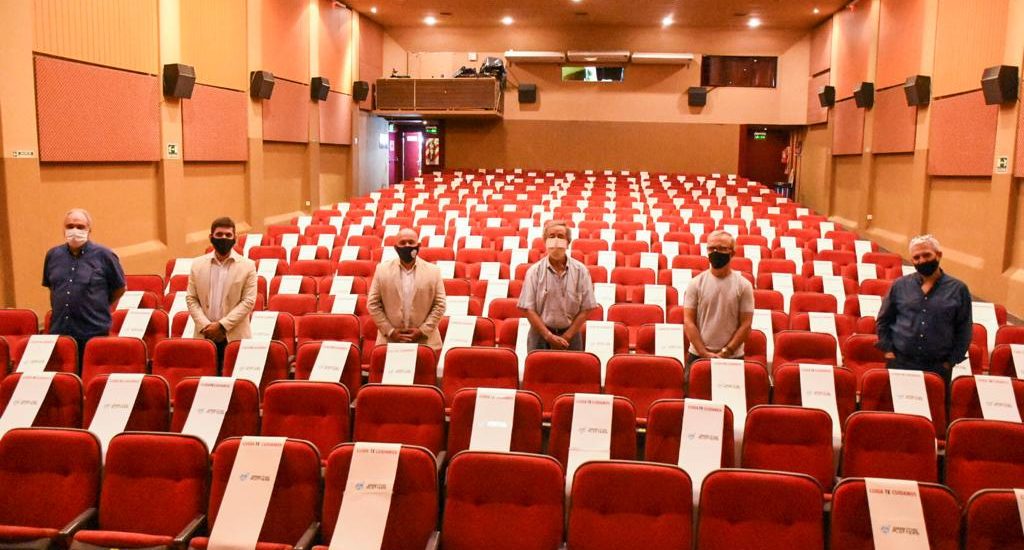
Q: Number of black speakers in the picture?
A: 10